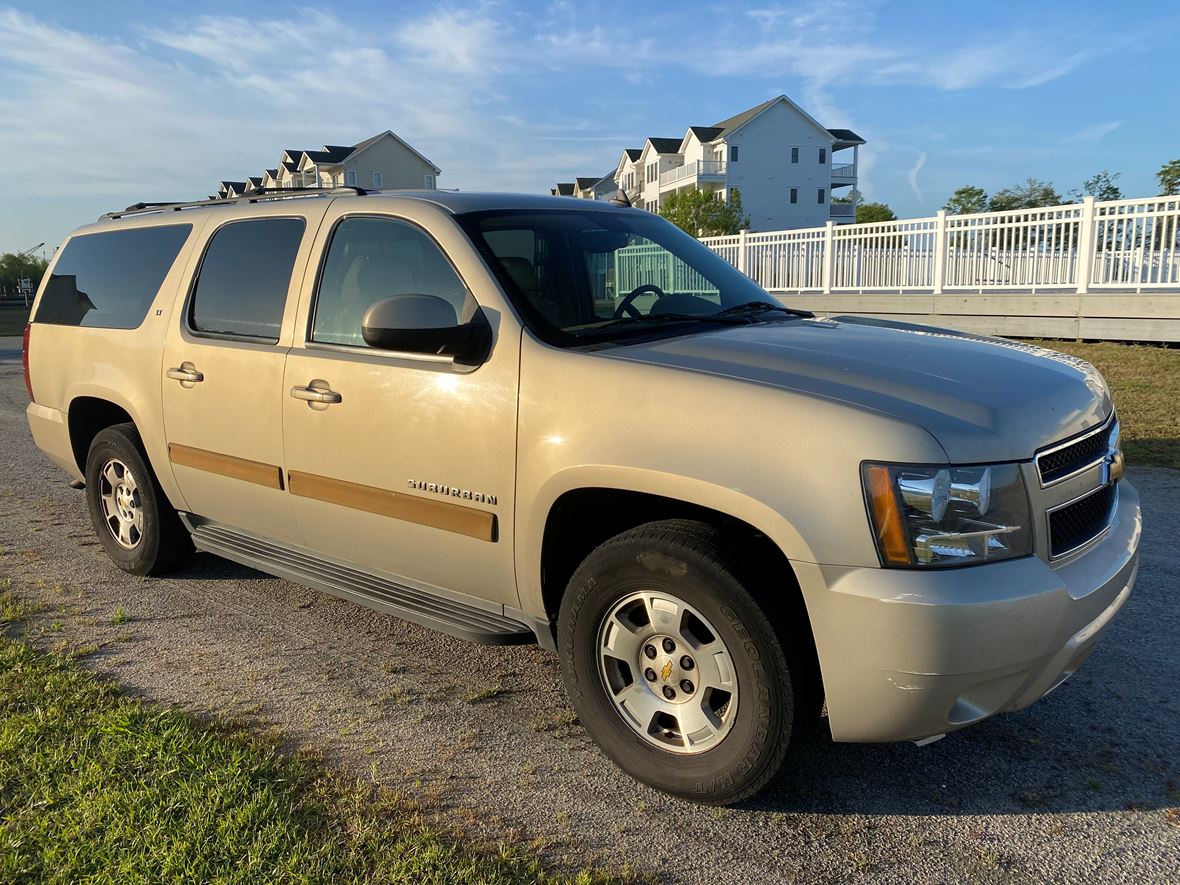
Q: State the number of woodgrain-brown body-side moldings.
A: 2